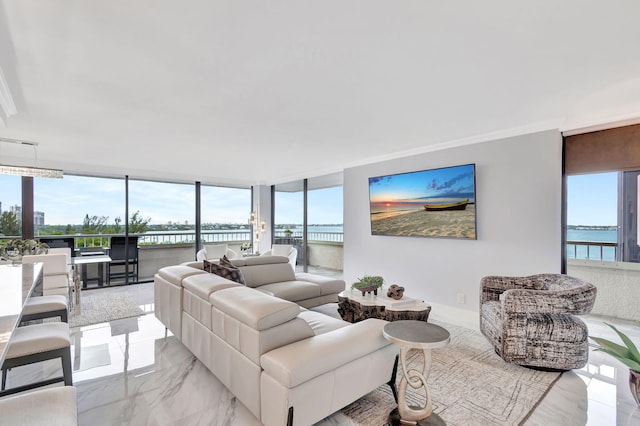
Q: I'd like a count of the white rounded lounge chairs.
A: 2